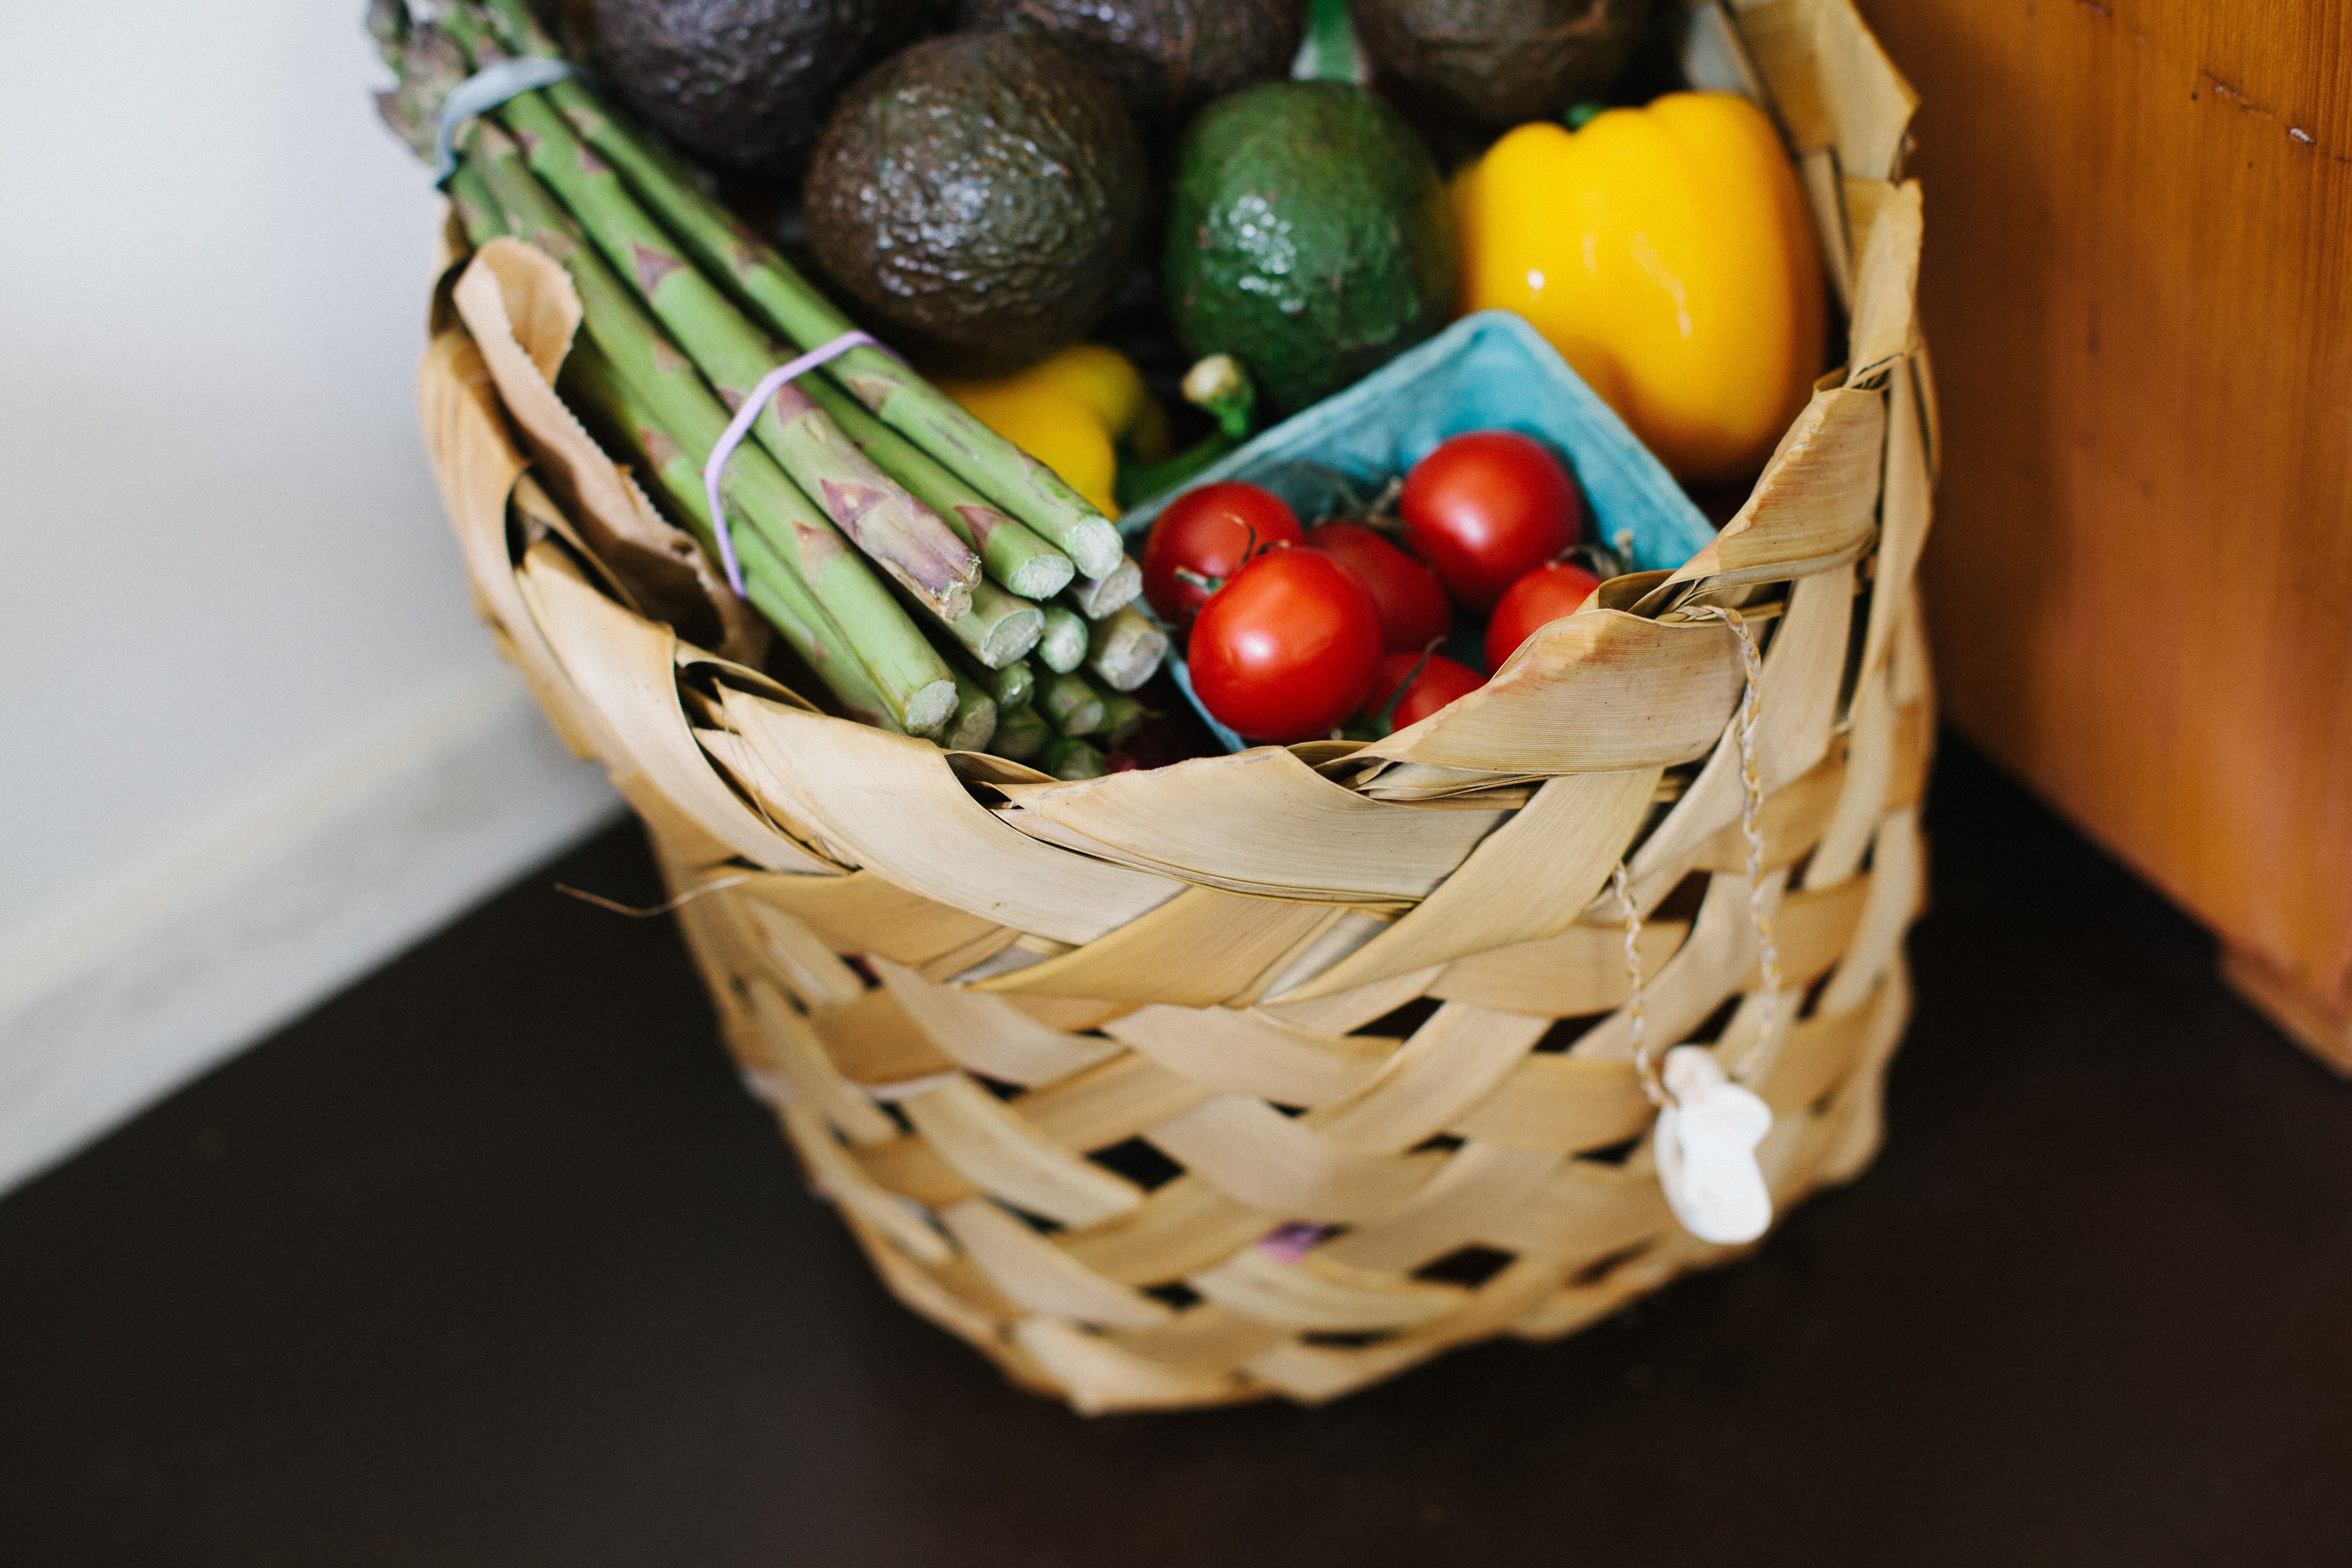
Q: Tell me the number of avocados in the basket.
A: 5